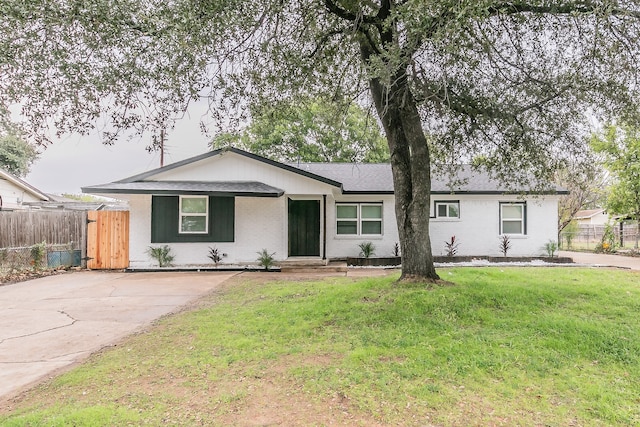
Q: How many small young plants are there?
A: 8